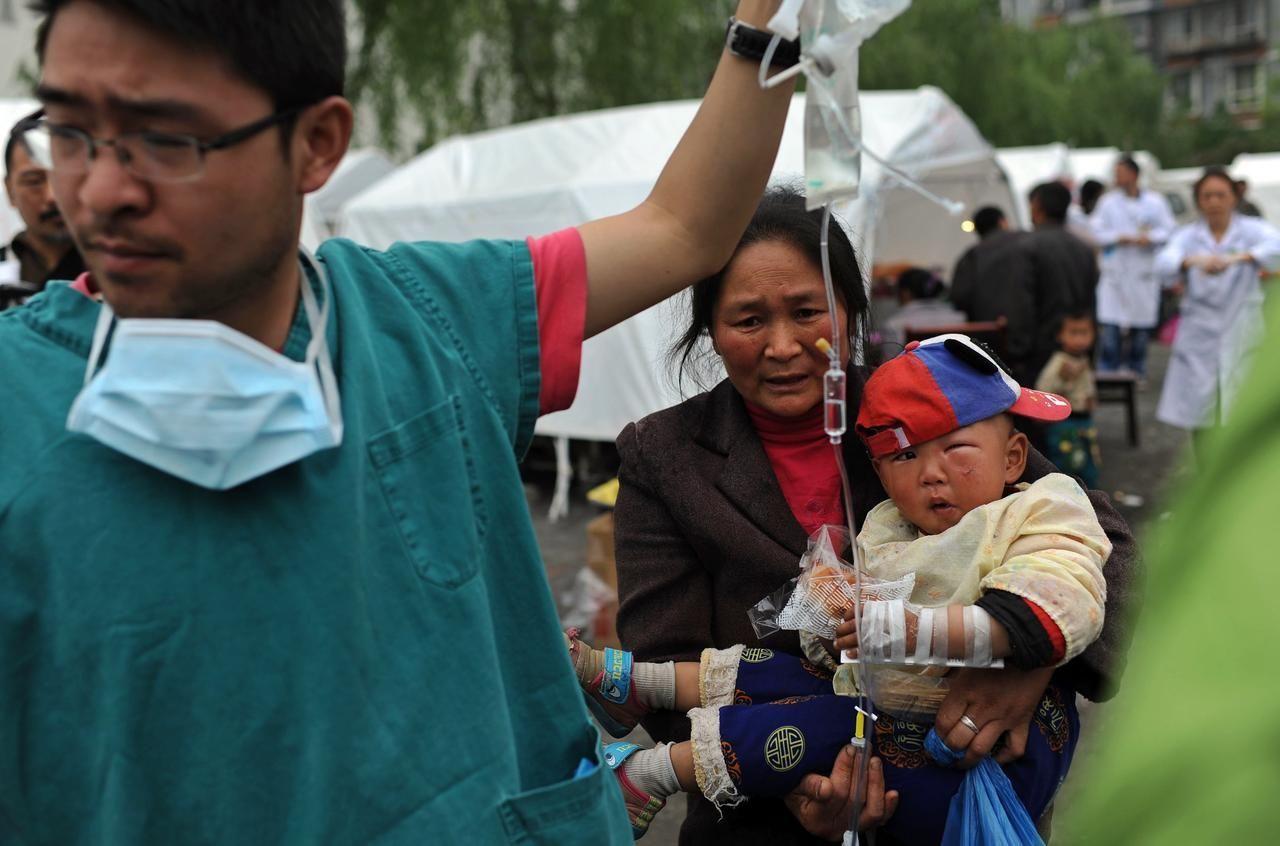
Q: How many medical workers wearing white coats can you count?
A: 2